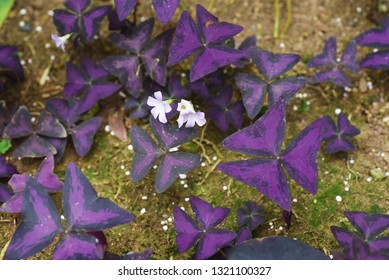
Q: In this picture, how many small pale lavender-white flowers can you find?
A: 4